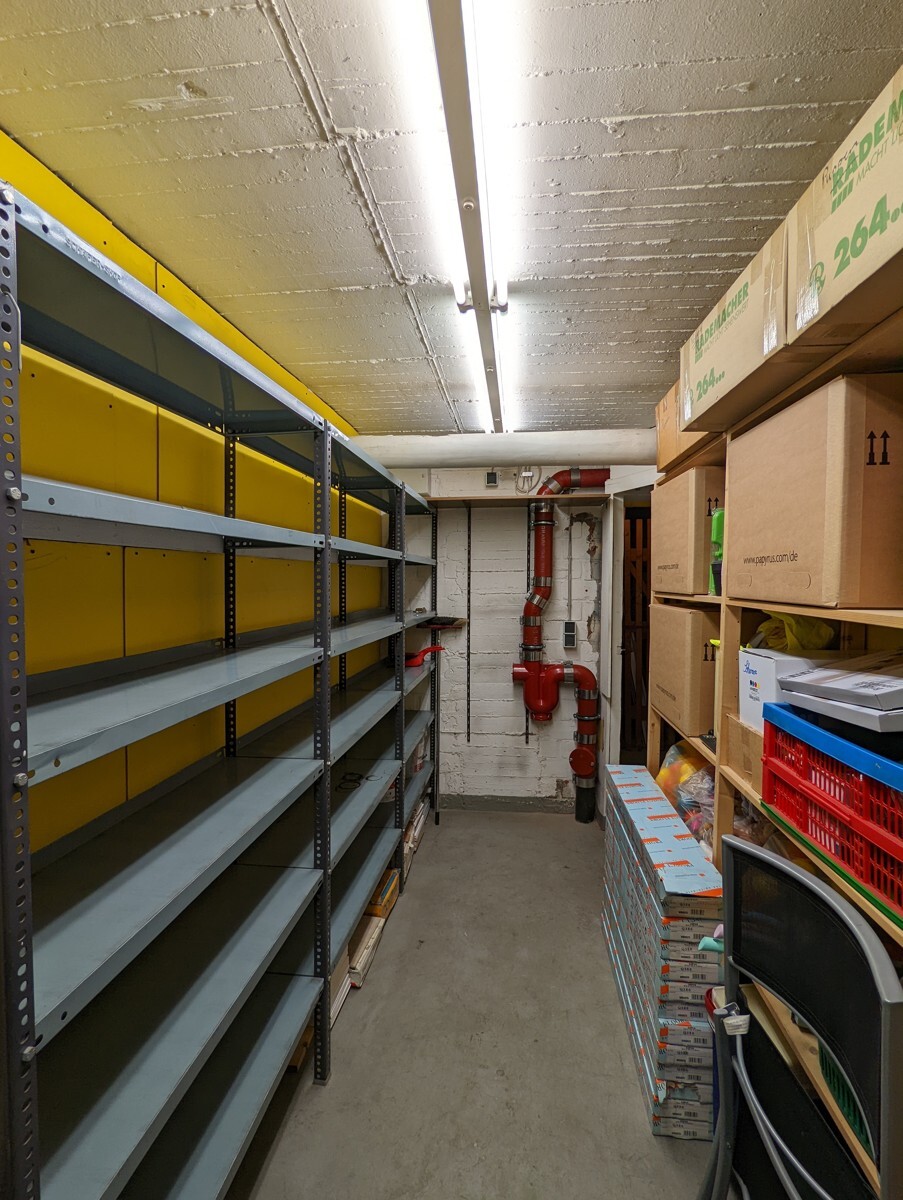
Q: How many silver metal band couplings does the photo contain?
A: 11